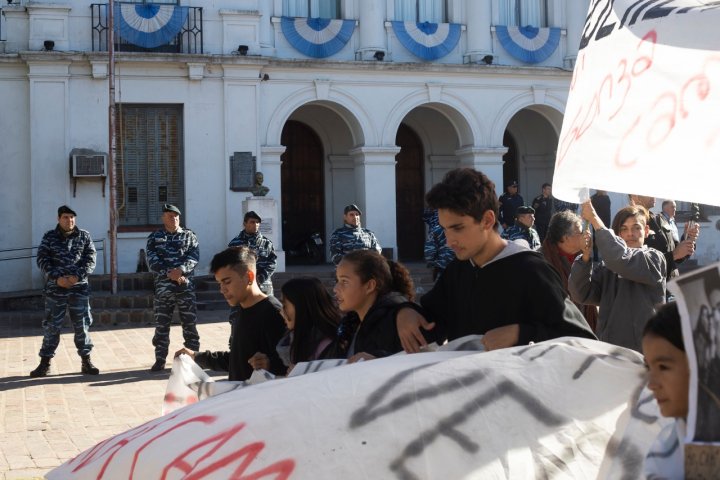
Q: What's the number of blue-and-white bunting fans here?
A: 4